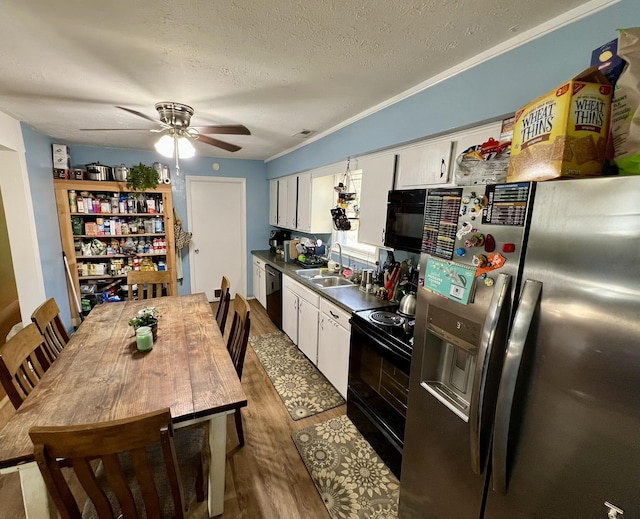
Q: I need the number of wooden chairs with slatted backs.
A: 6